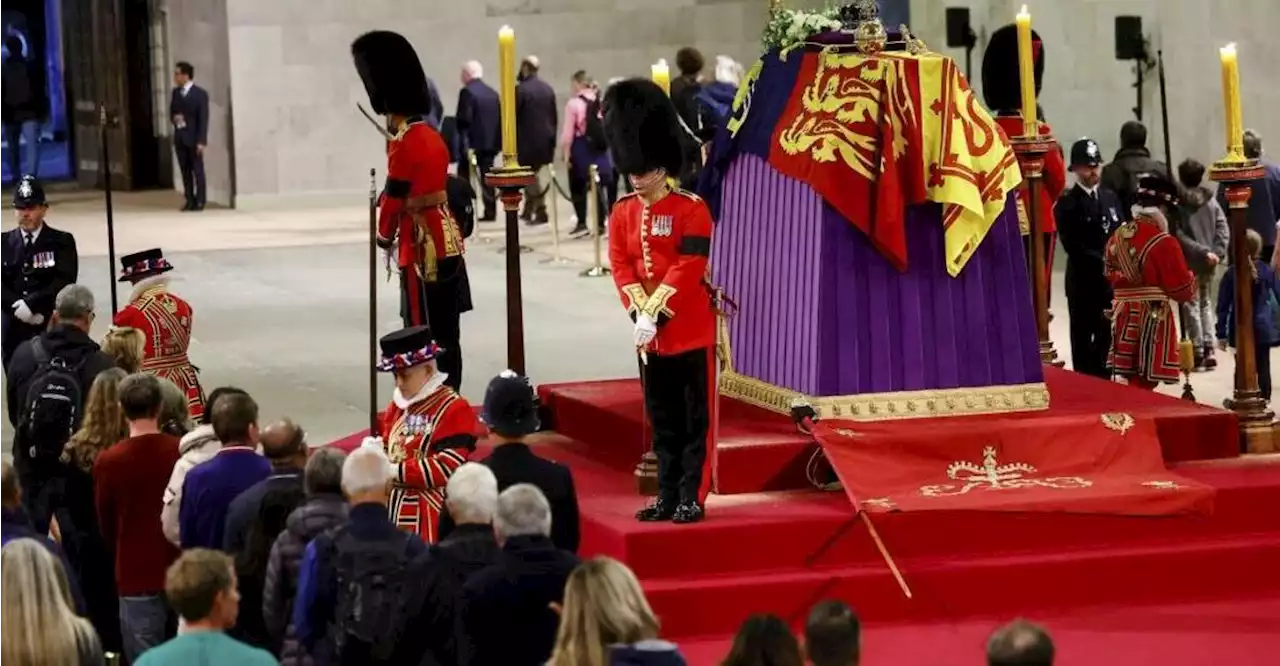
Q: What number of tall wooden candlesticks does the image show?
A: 4